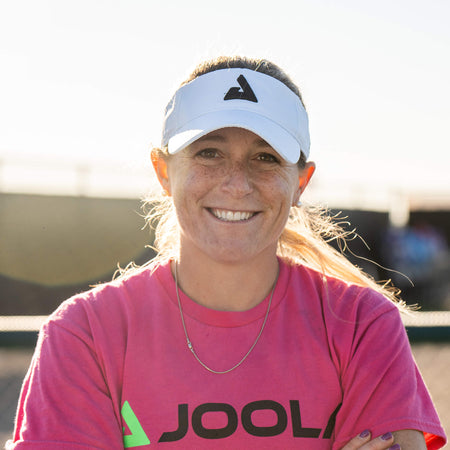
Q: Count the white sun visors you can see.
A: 1